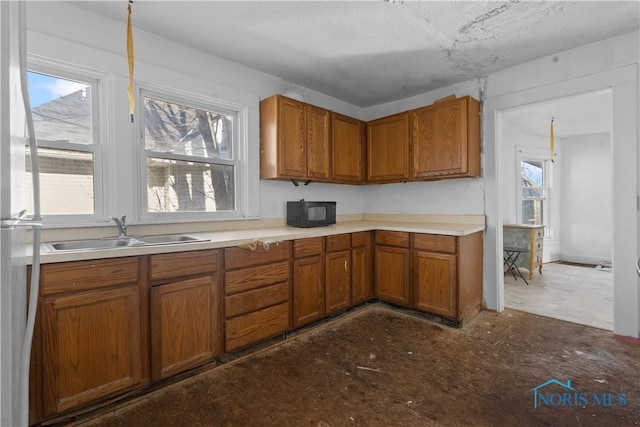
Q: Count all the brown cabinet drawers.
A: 11